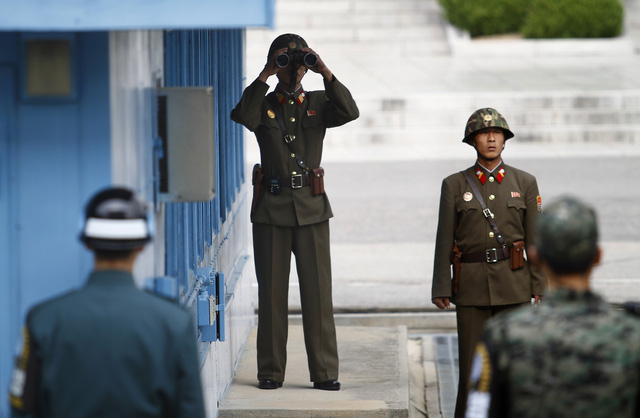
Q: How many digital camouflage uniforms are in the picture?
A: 1